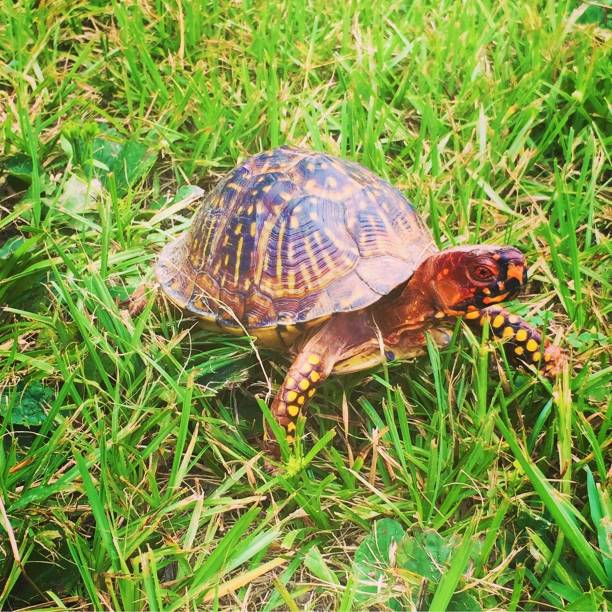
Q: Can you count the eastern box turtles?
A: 1